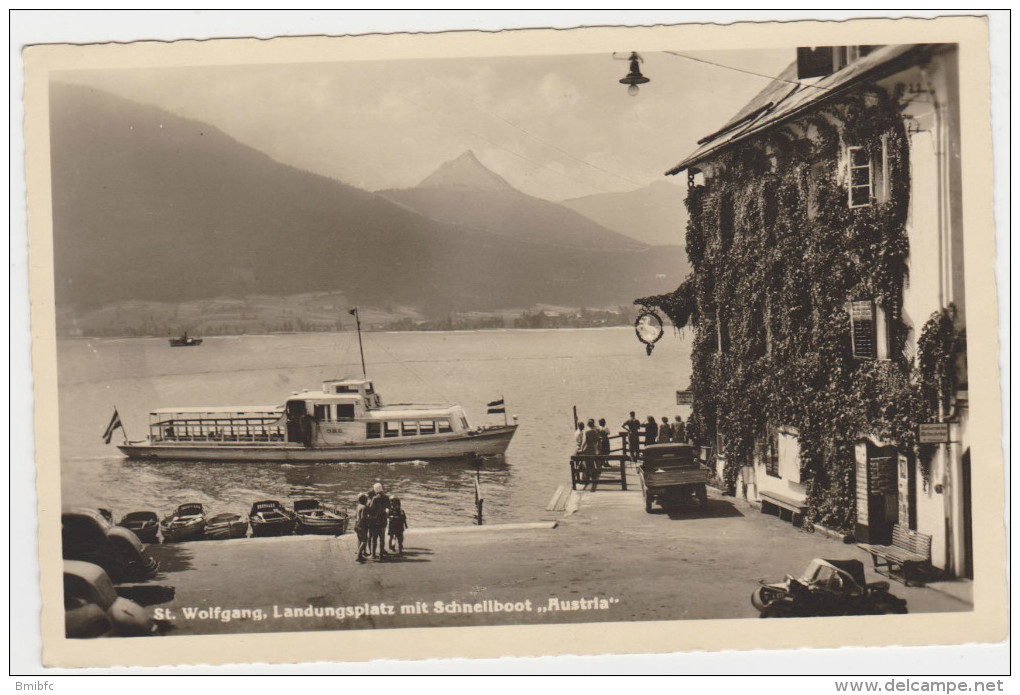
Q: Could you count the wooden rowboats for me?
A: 5